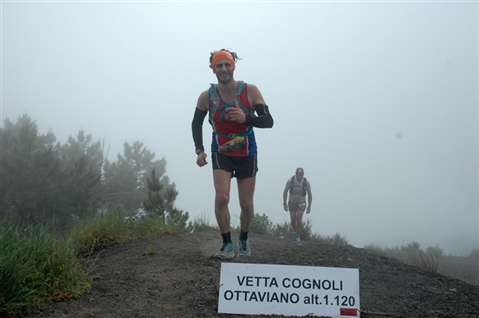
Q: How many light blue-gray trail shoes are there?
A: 2